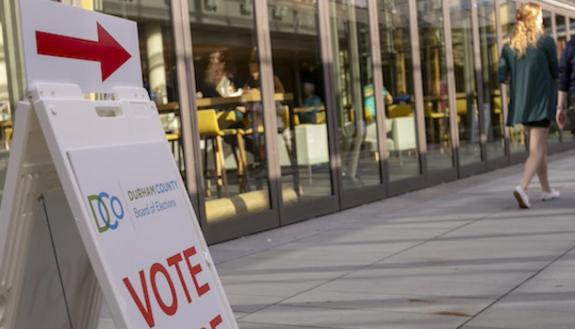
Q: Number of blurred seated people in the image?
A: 4